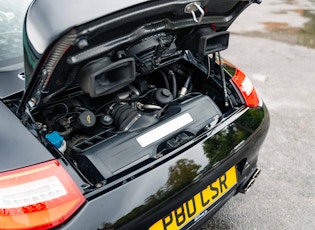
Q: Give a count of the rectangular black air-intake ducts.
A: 2